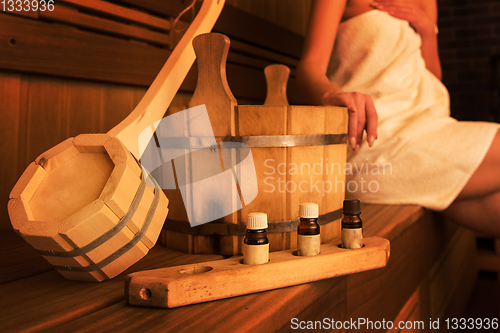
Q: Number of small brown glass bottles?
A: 3